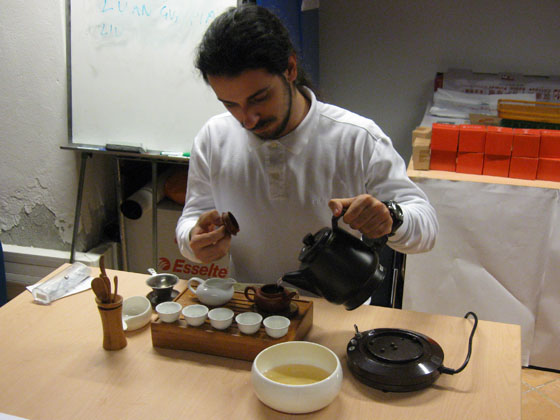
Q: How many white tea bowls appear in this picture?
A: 5